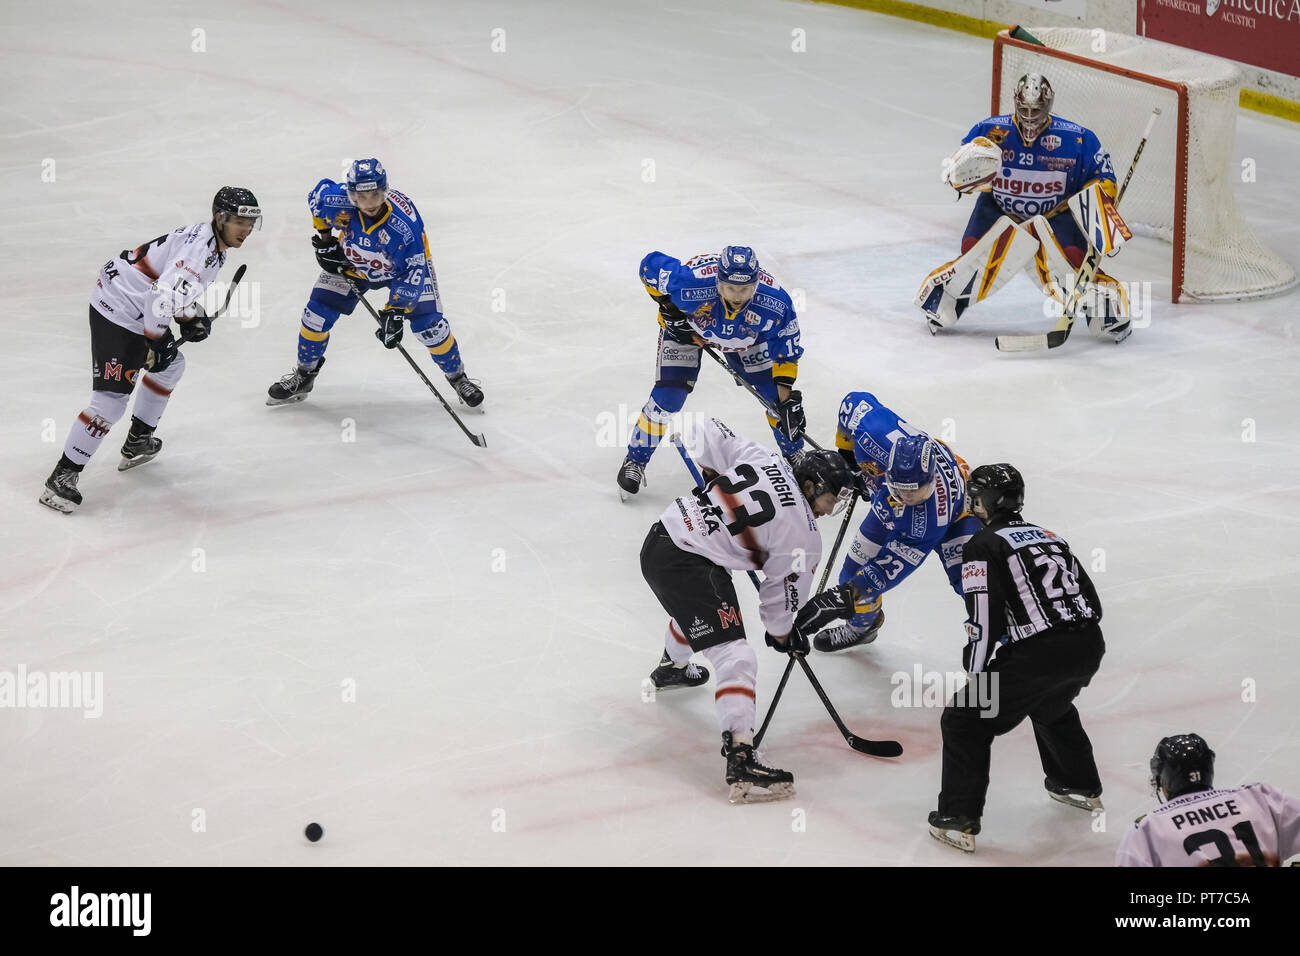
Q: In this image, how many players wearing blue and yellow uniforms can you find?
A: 4